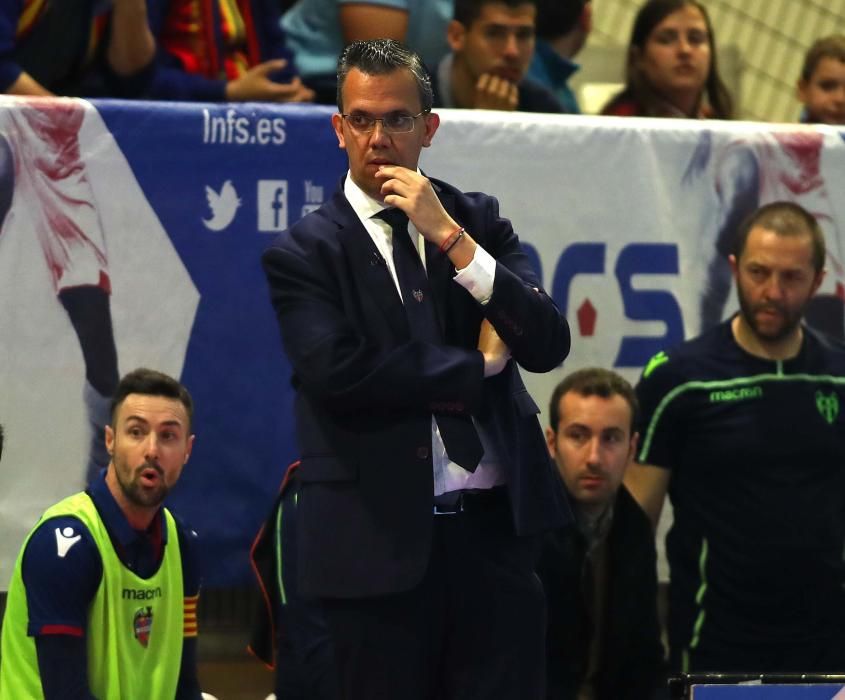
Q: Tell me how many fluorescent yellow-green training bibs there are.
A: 1